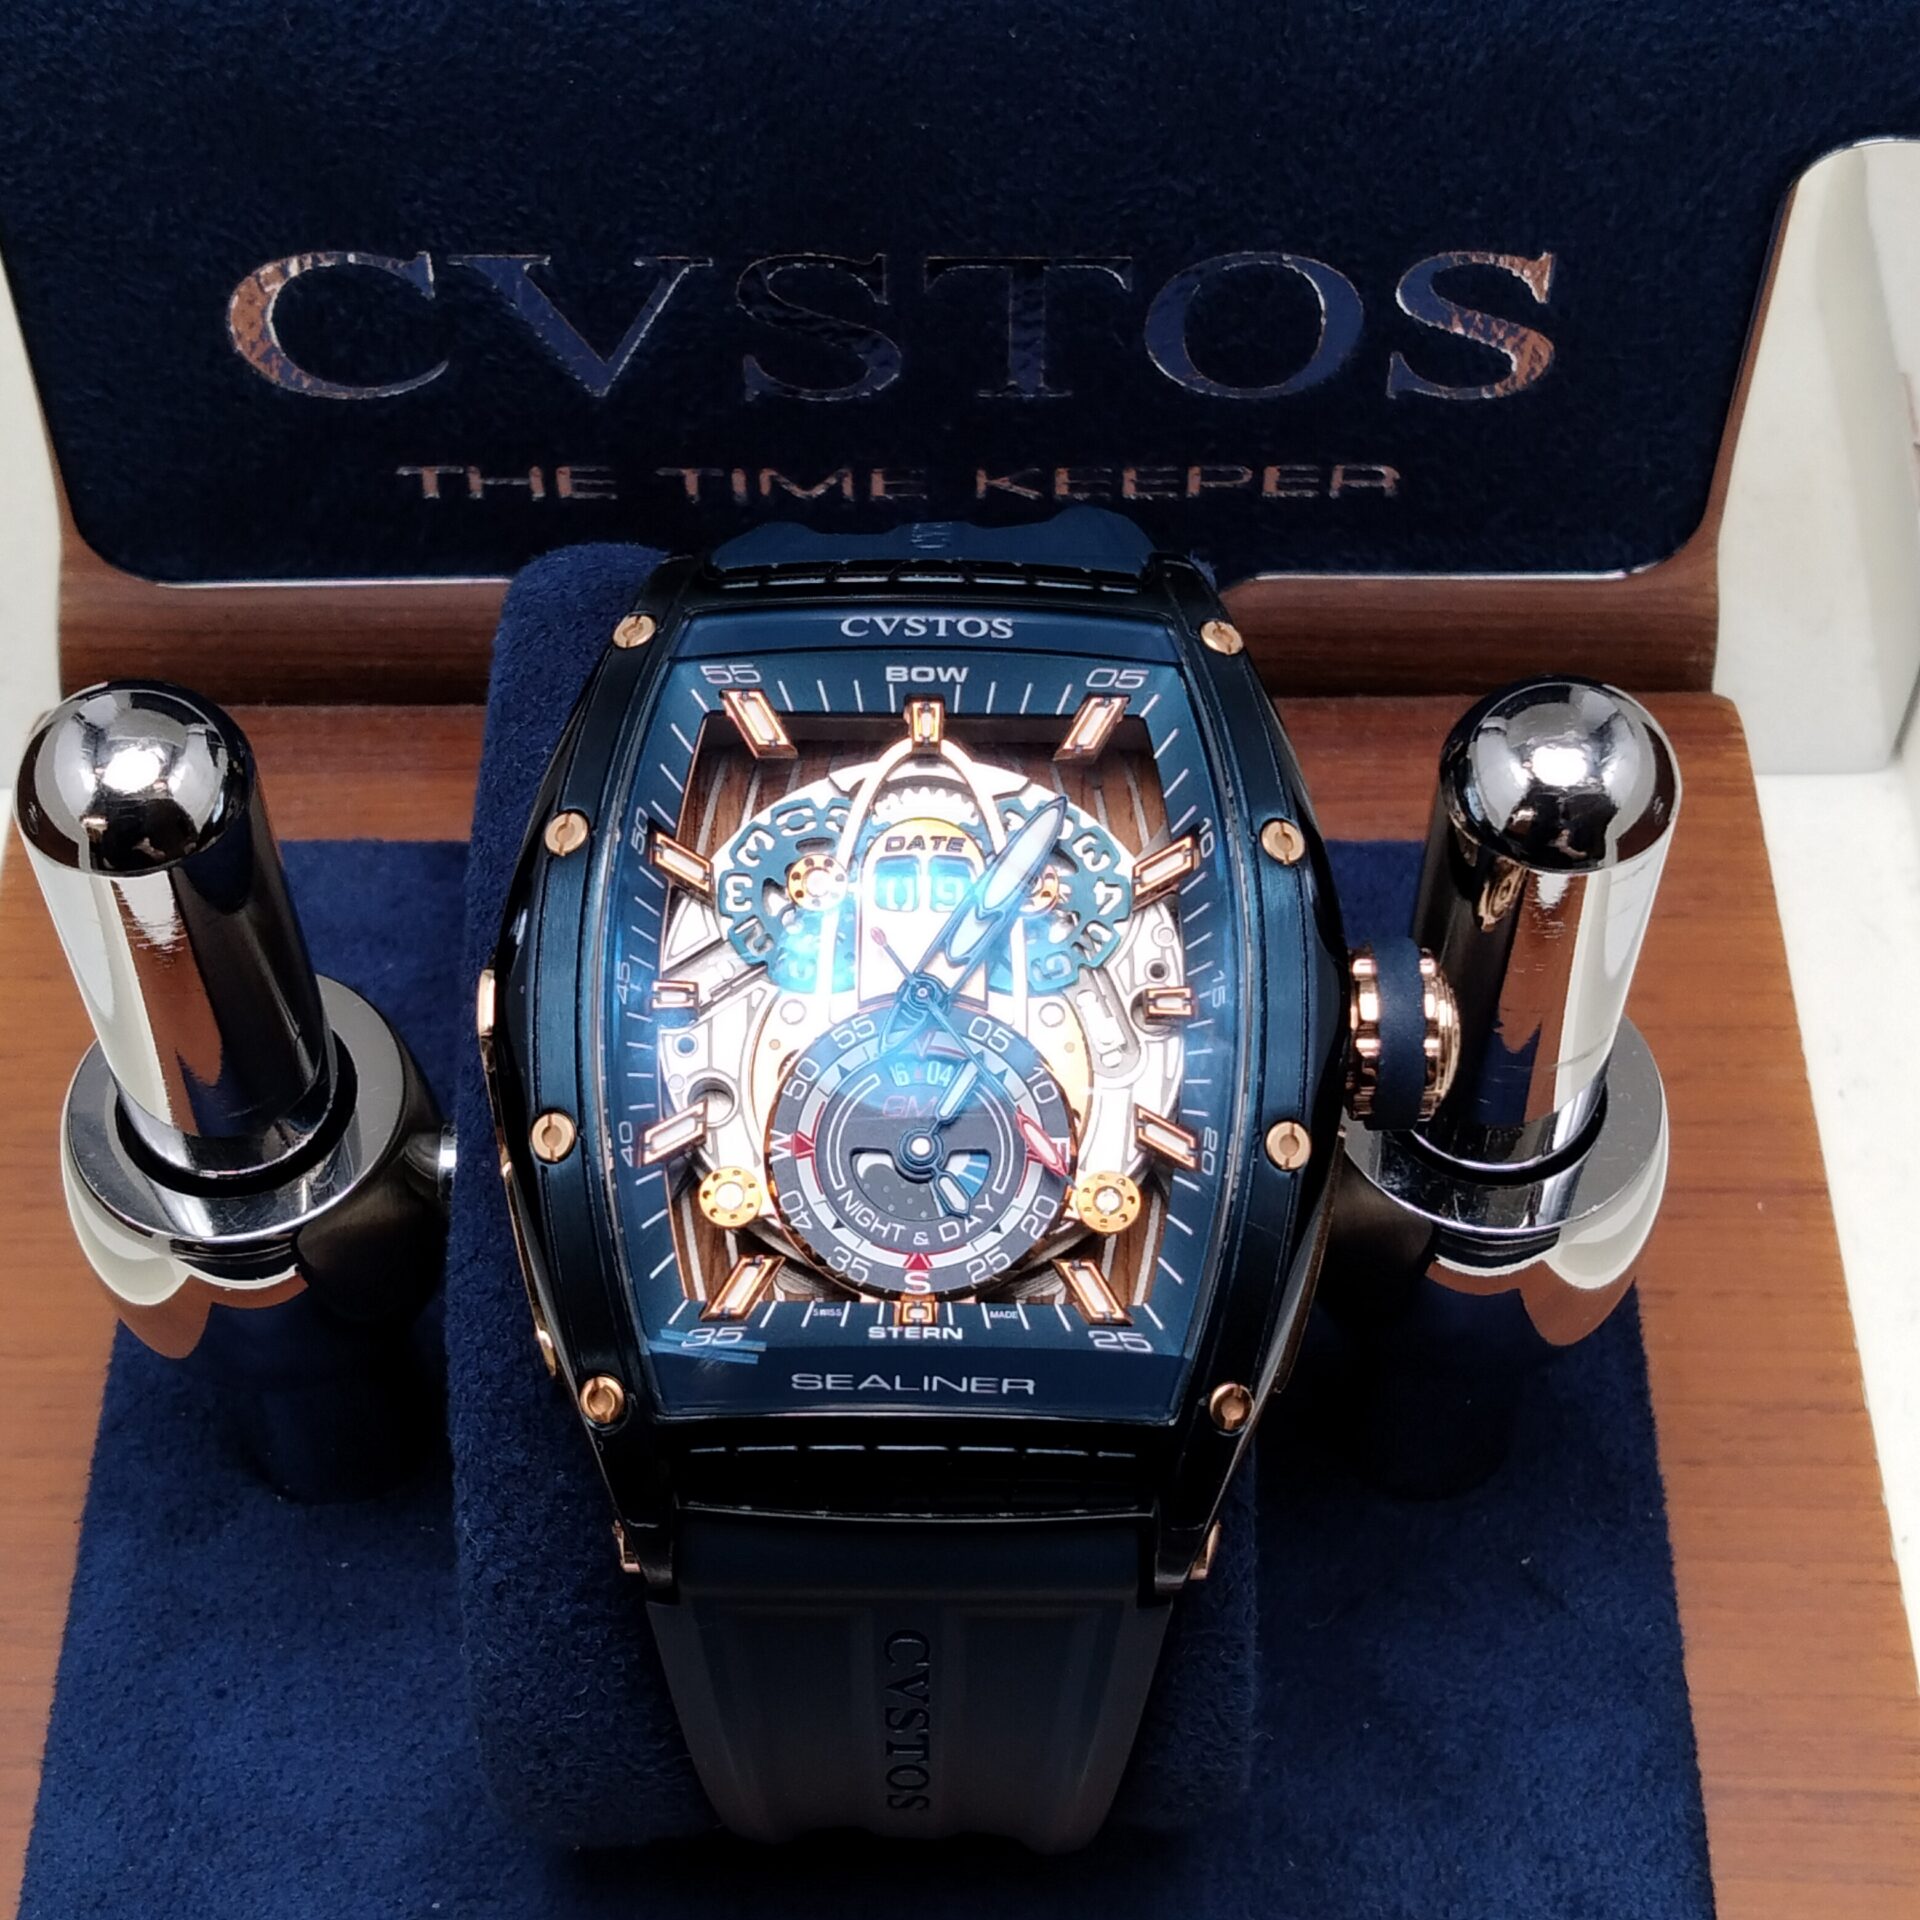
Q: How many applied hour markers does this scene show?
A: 12